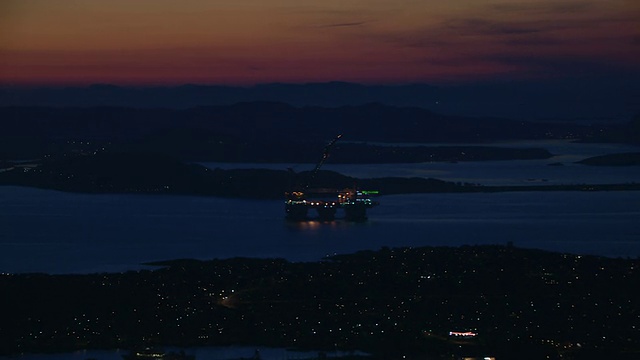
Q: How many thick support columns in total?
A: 3